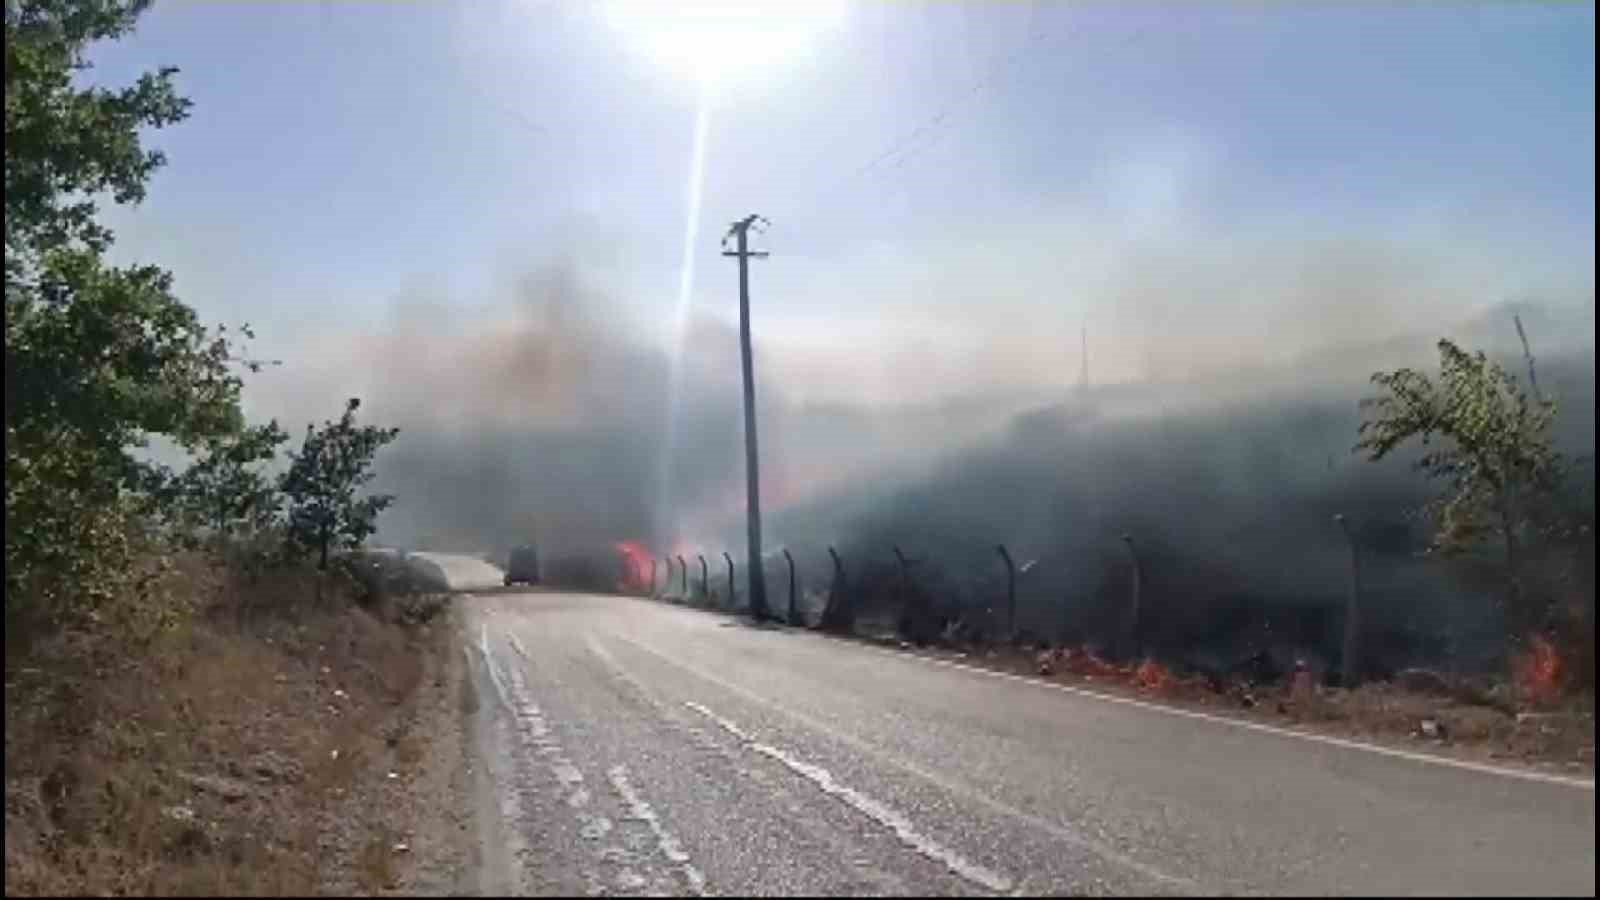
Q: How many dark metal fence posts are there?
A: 11